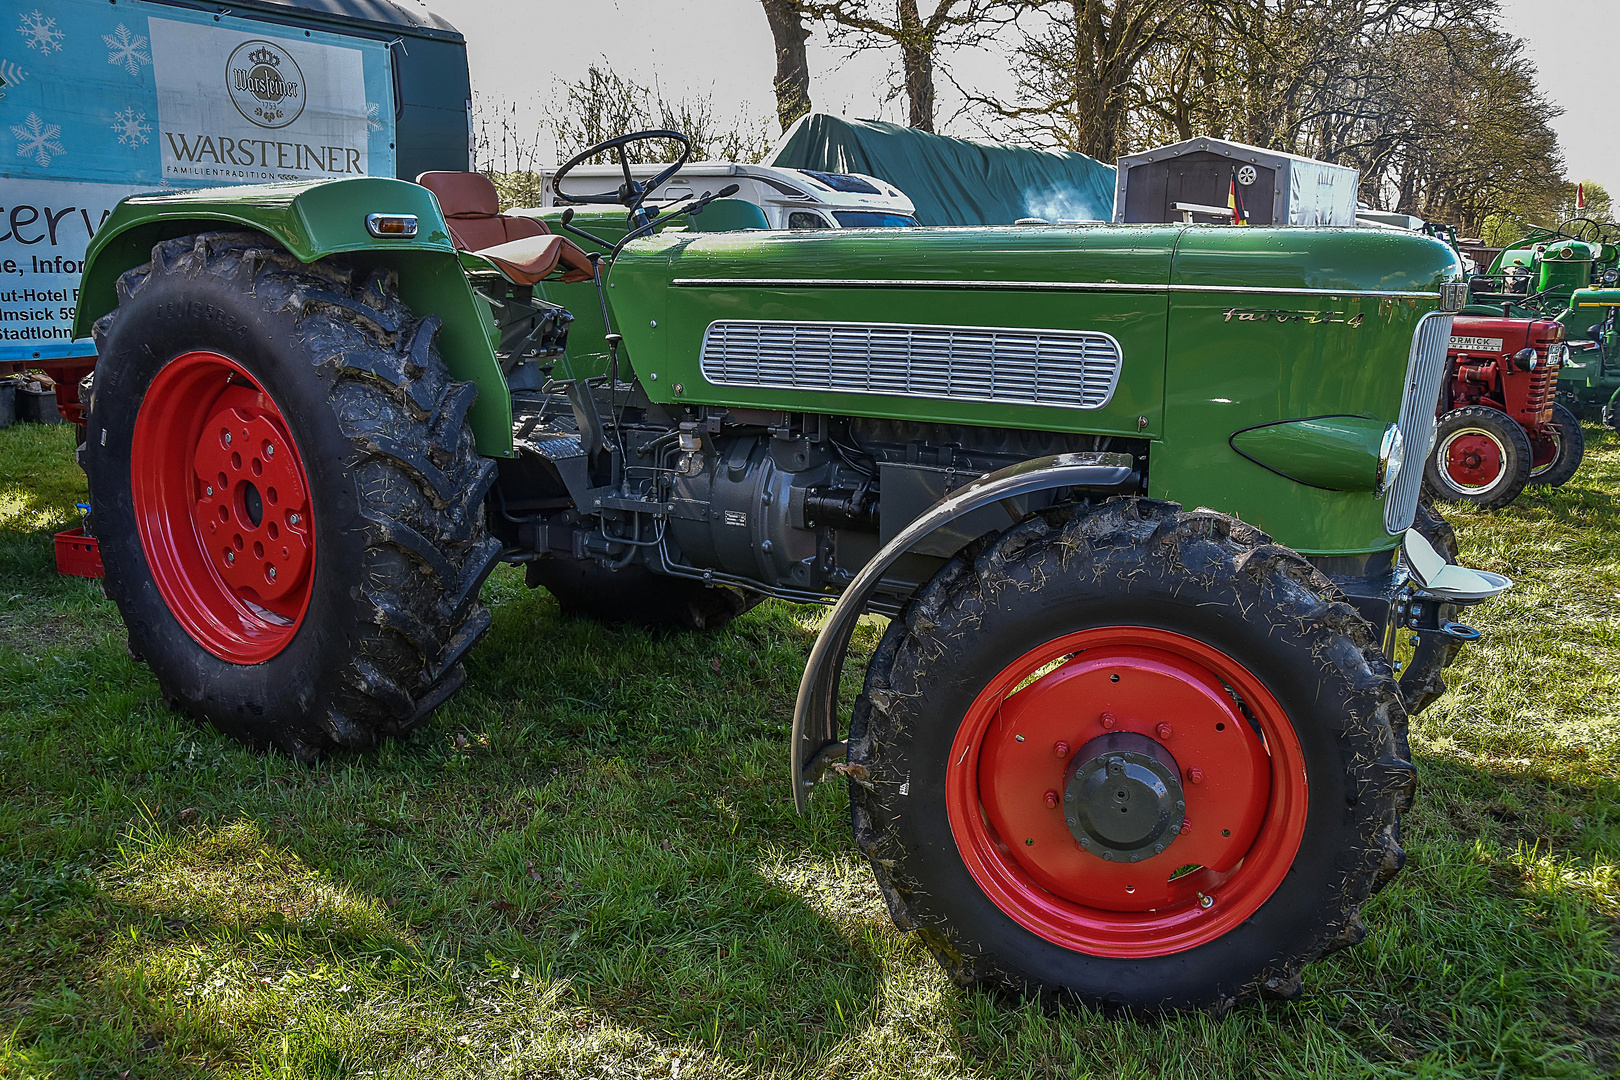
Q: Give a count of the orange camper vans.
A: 0